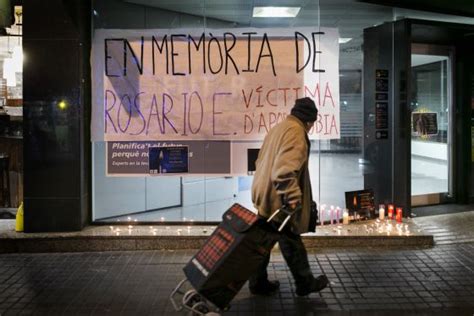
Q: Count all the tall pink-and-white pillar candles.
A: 3